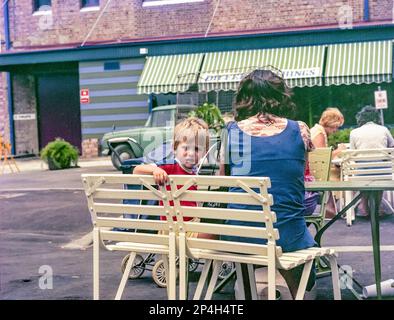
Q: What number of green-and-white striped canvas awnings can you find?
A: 3